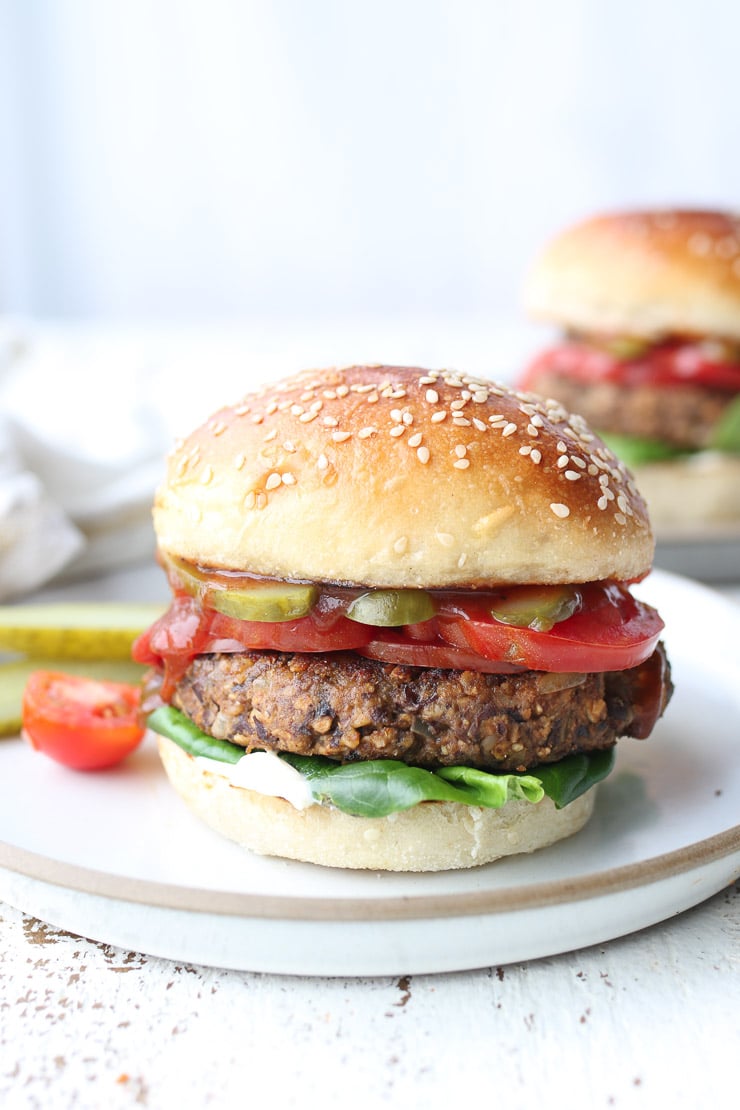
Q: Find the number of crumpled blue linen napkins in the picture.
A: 0